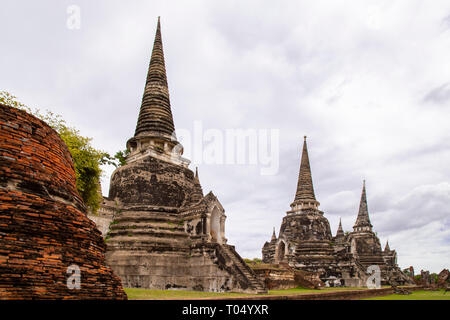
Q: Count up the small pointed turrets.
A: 4